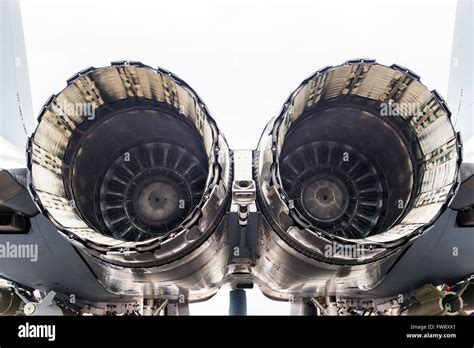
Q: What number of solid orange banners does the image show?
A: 0